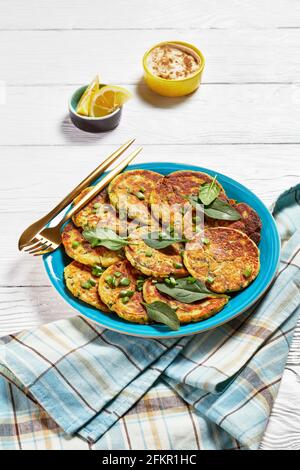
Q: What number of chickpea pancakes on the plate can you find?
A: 10